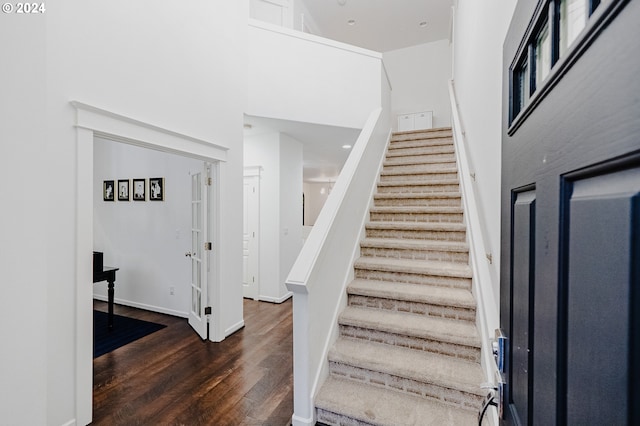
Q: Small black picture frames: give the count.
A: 4